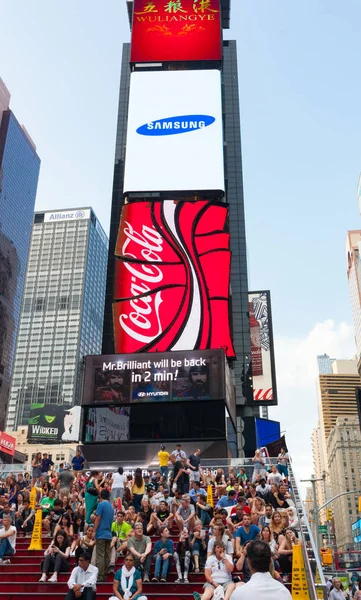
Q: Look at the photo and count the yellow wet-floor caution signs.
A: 4